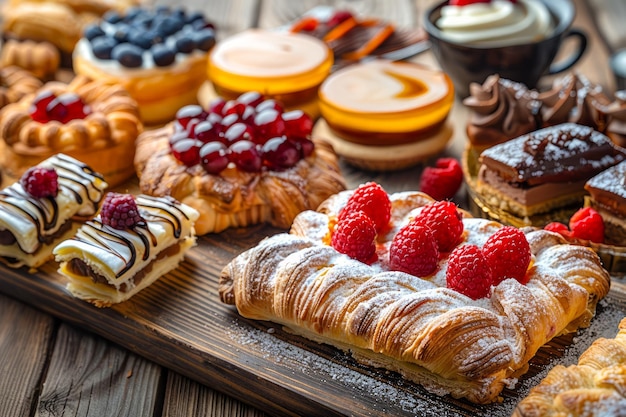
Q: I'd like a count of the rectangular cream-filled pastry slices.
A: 2